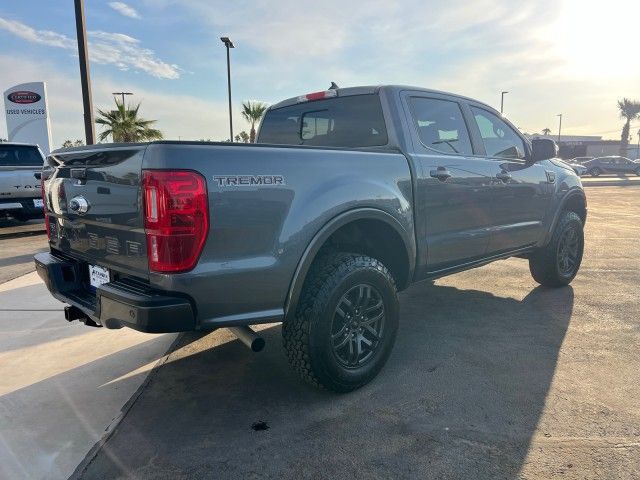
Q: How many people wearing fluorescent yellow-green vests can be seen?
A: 0